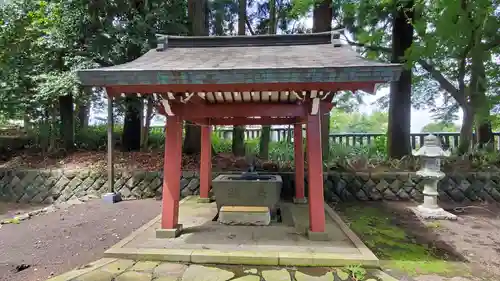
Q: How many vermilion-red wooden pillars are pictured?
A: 4